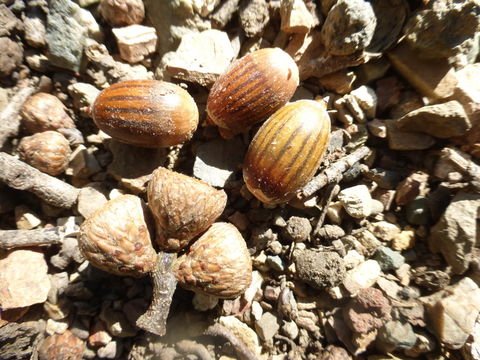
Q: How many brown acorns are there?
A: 3